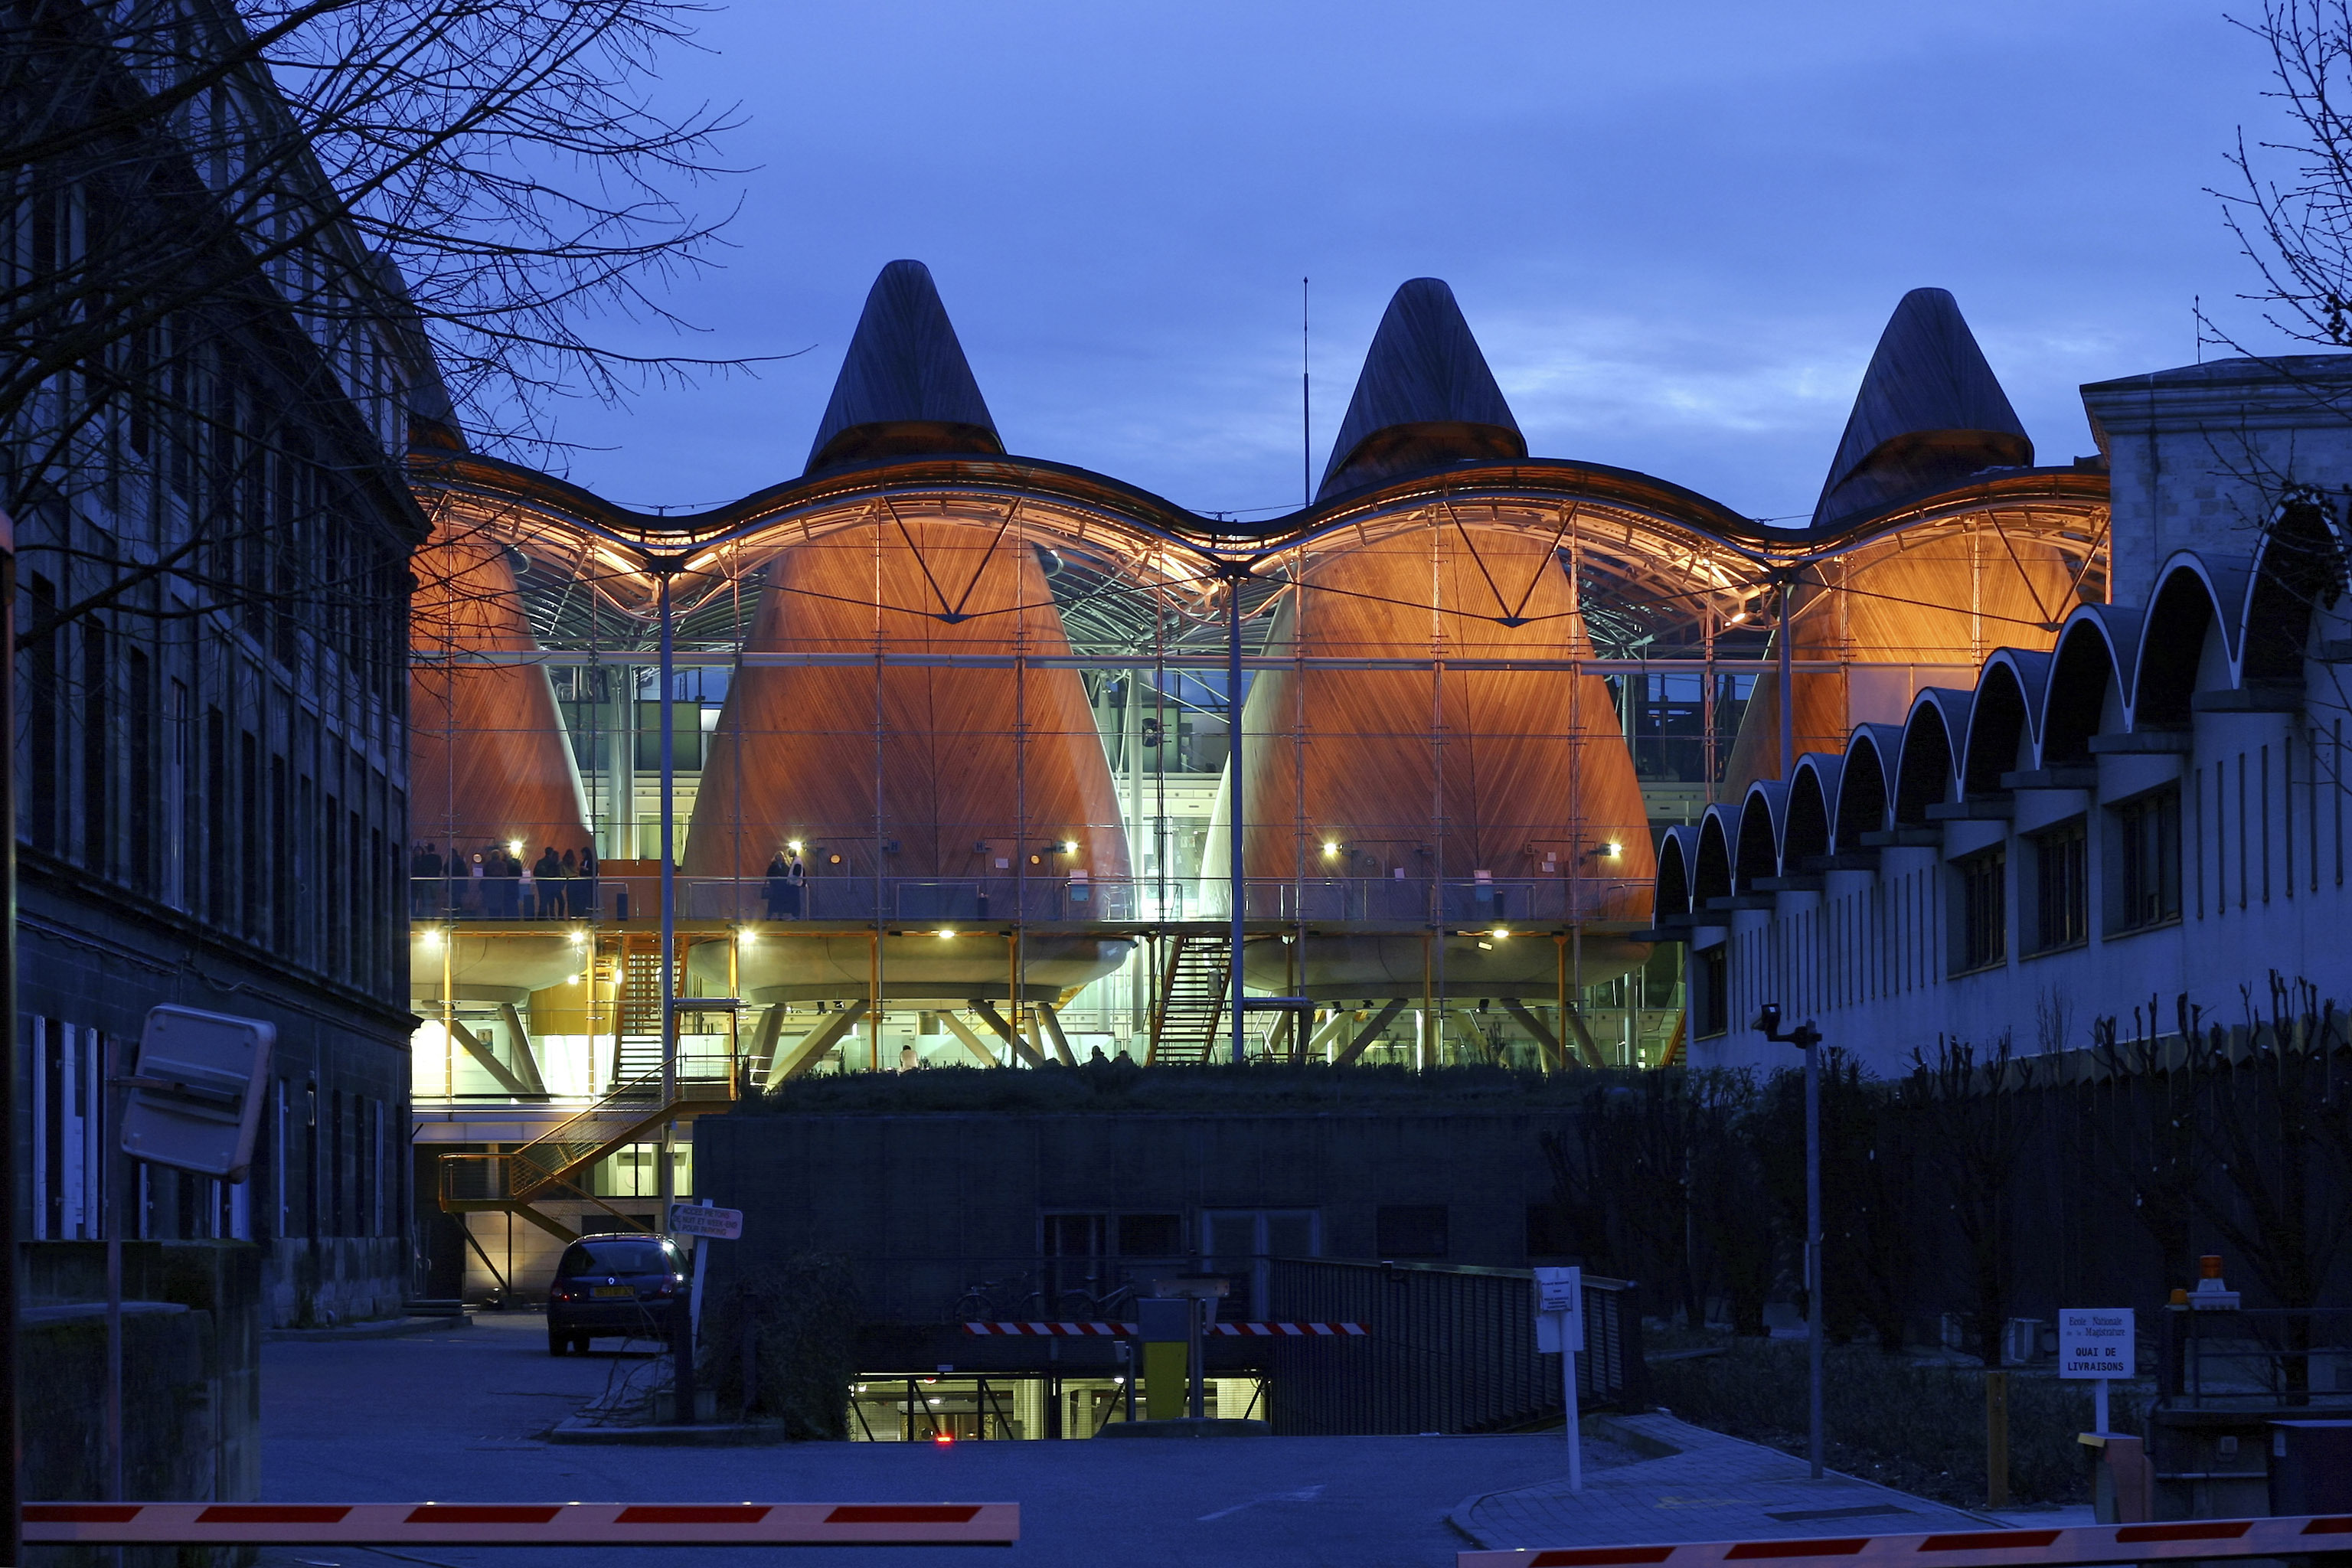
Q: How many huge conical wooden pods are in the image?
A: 4